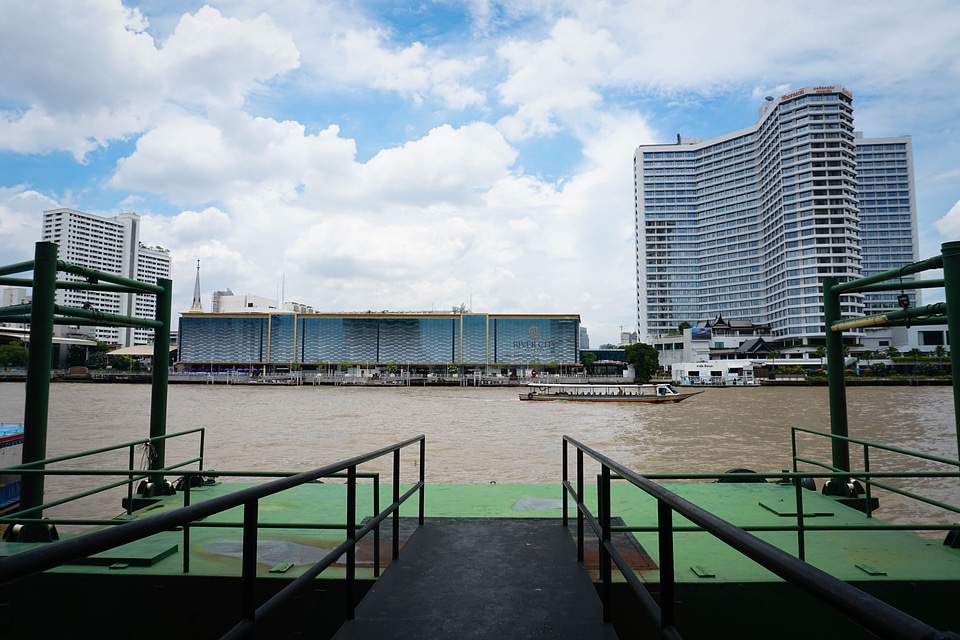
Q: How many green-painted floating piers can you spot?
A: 1